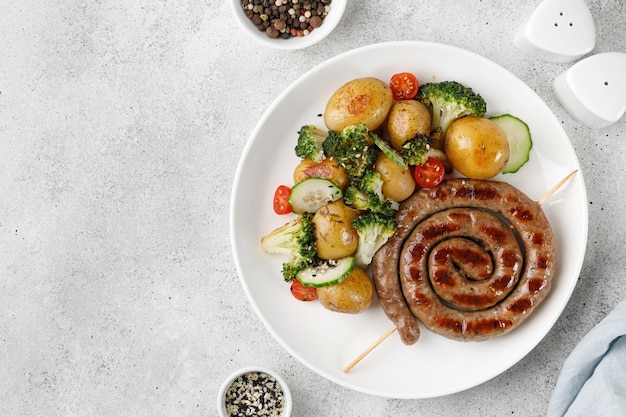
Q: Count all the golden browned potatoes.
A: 7